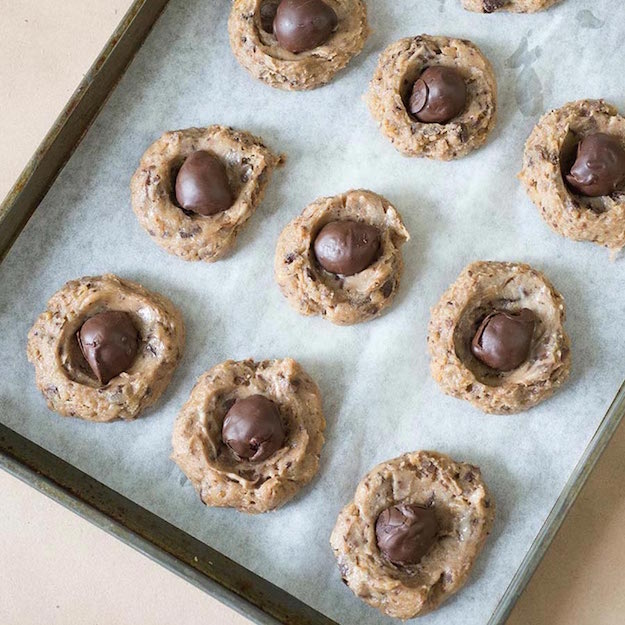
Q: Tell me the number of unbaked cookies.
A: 10